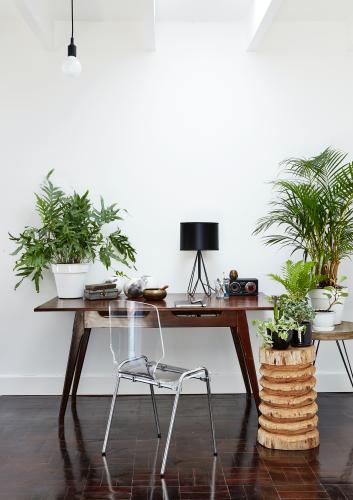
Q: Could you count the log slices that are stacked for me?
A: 7